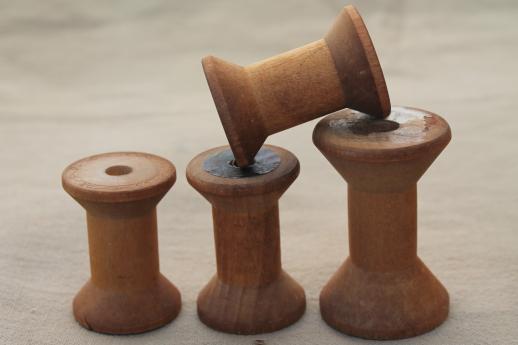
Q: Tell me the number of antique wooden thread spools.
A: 4